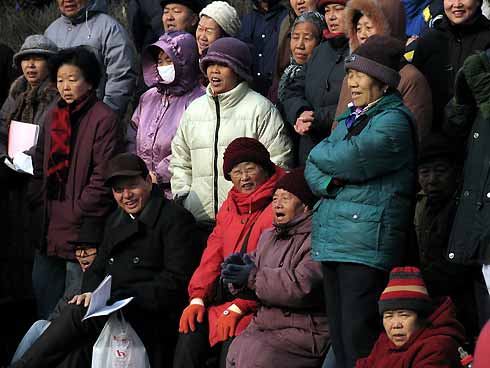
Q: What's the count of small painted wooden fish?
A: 0